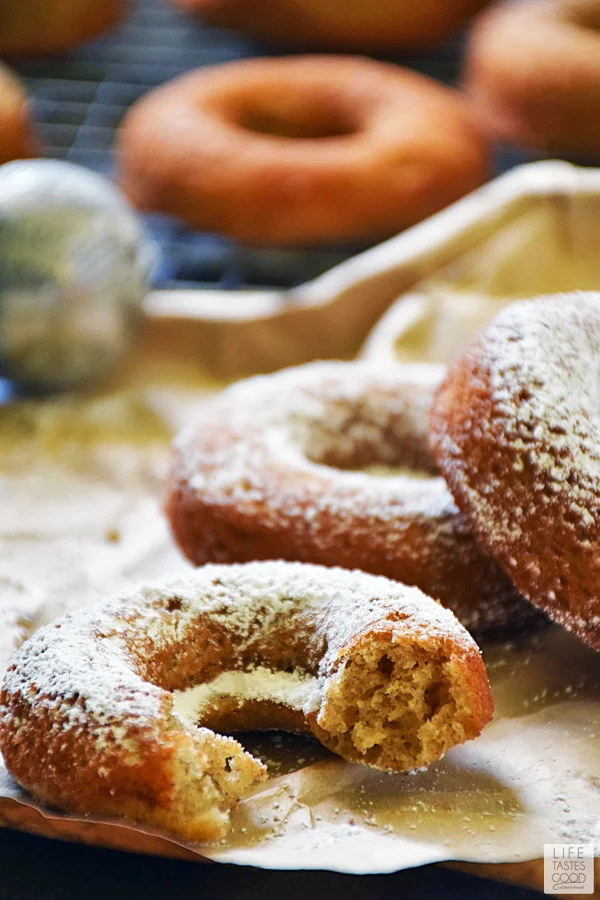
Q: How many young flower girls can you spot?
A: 0